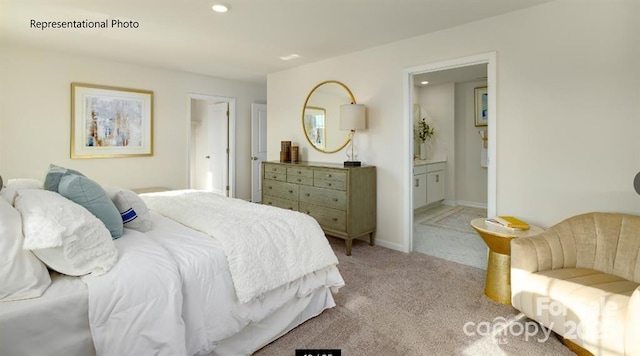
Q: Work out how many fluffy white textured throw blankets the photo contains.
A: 1